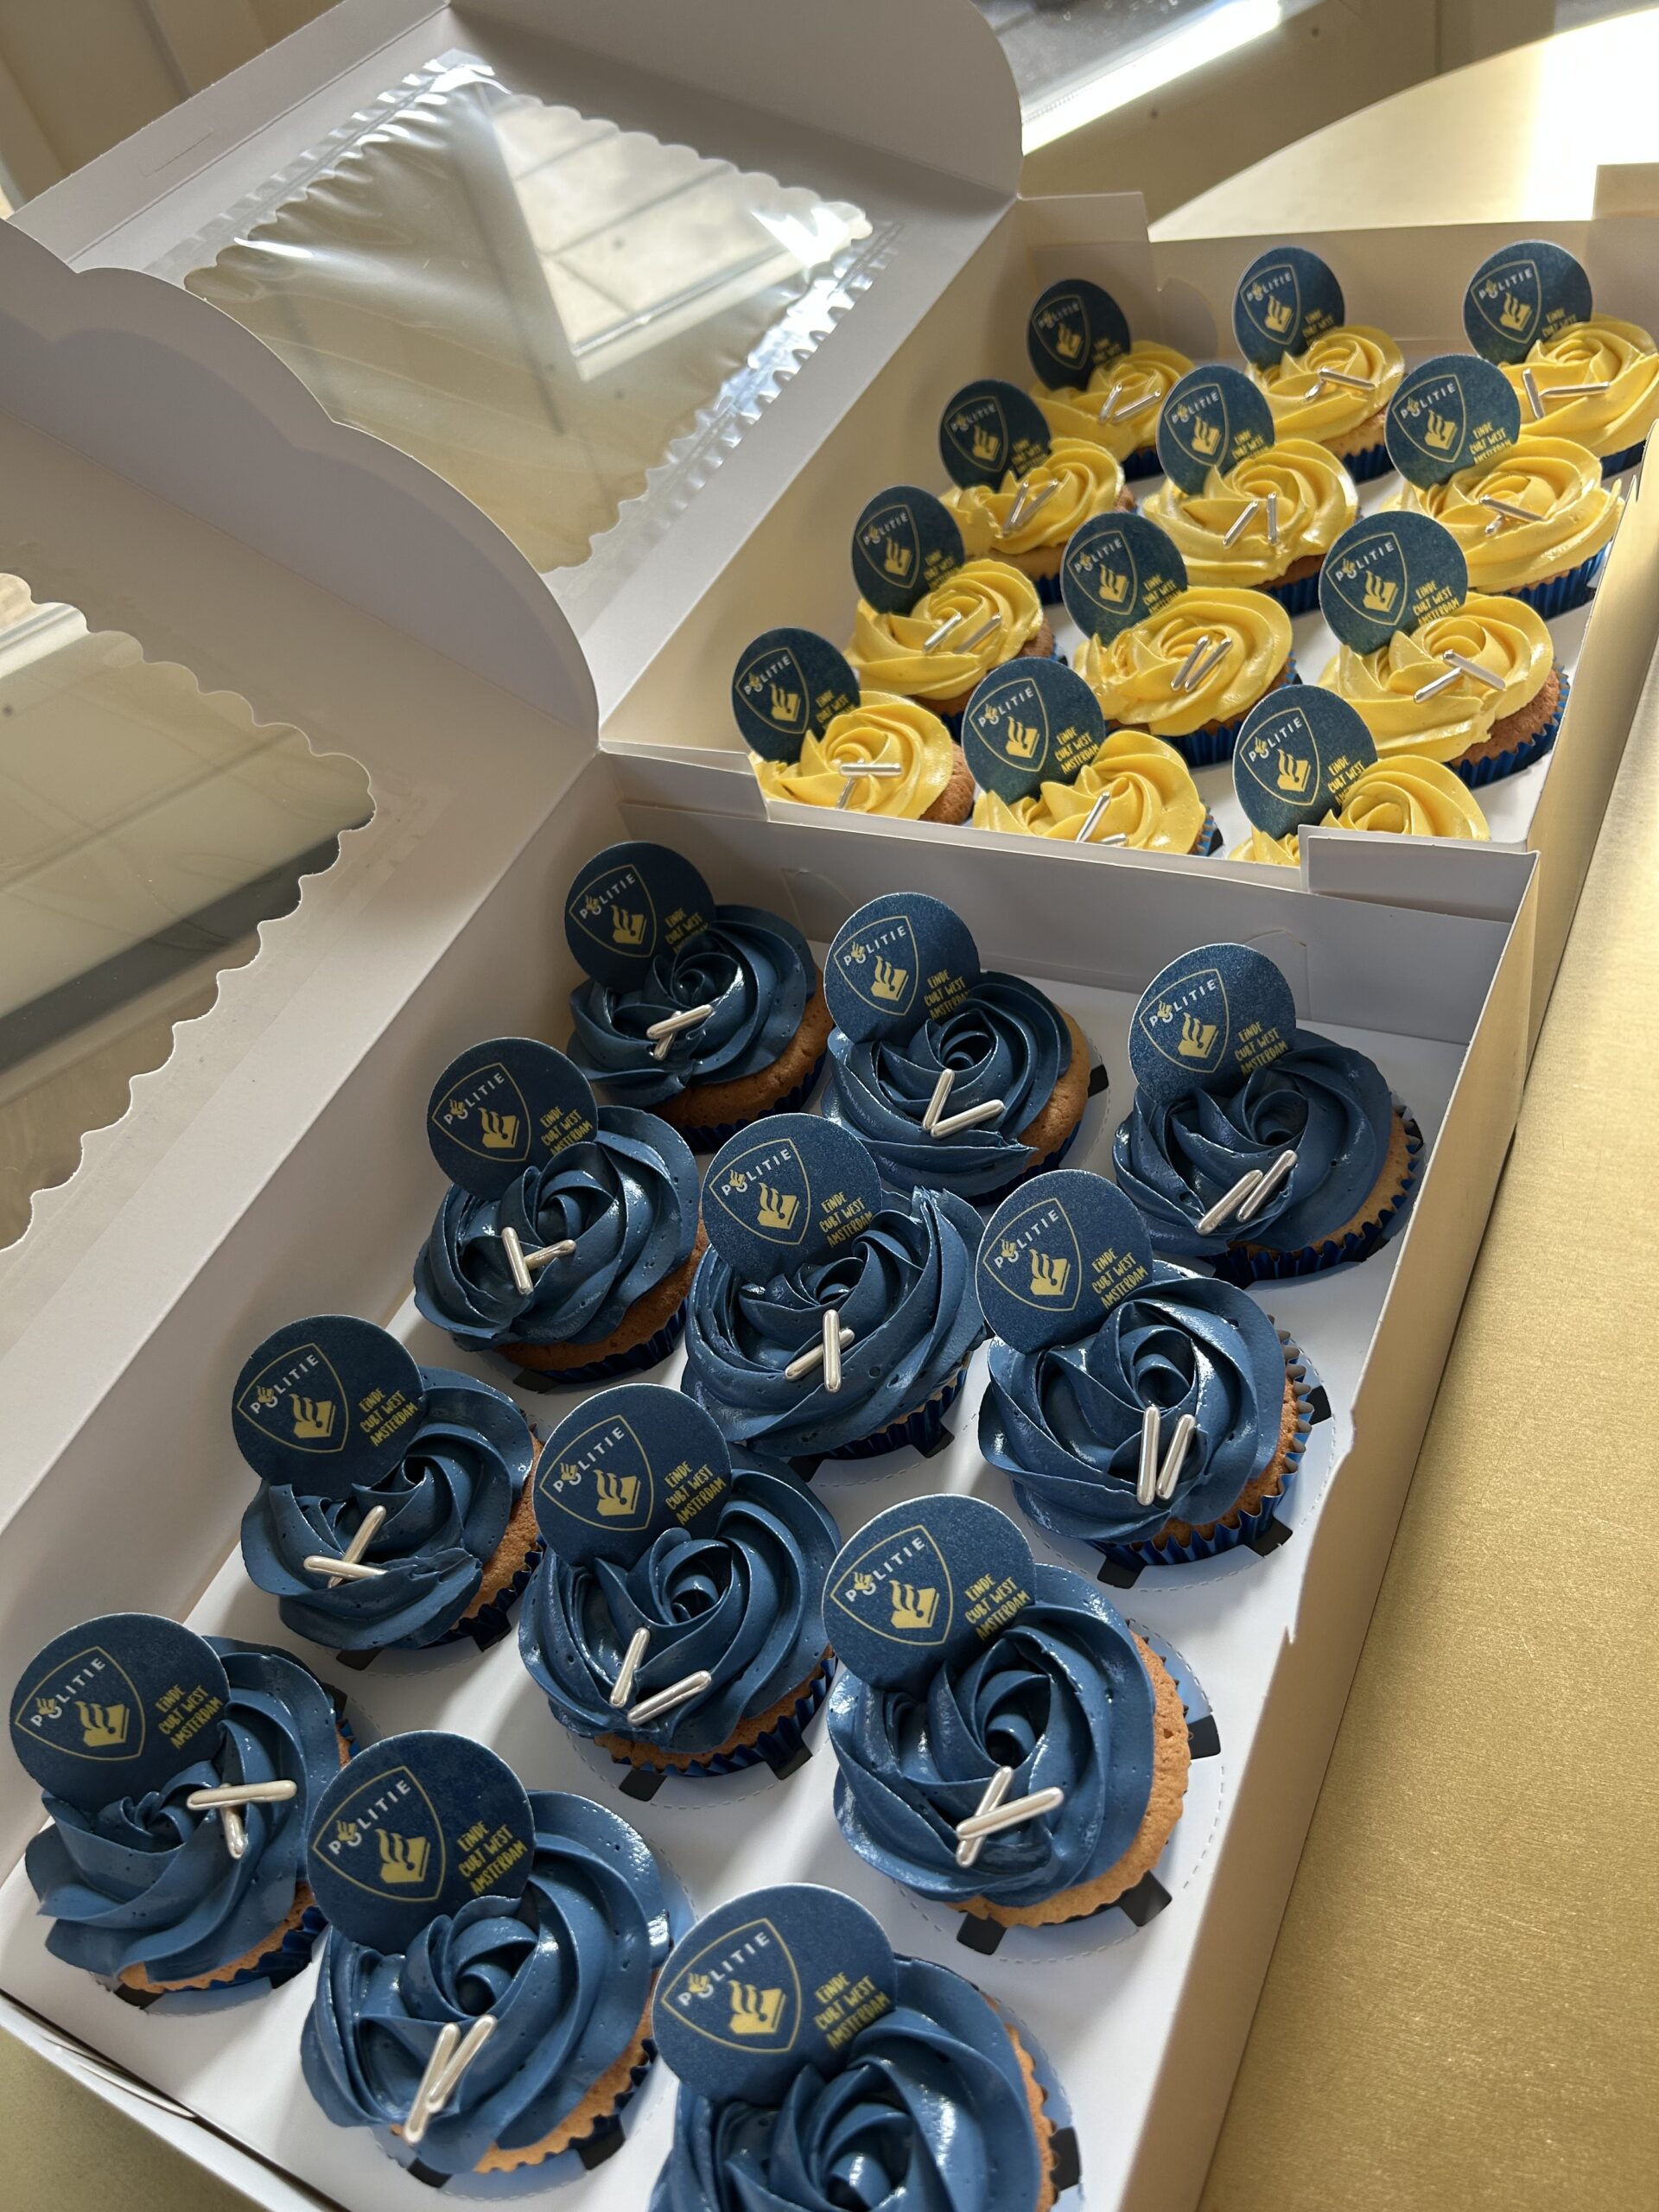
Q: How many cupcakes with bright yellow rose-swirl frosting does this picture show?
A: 12